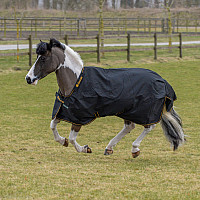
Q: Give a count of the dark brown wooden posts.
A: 6